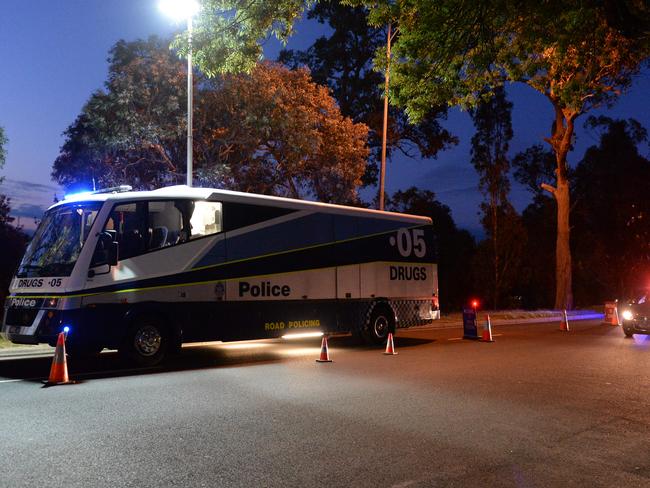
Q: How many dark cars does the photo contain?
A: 1